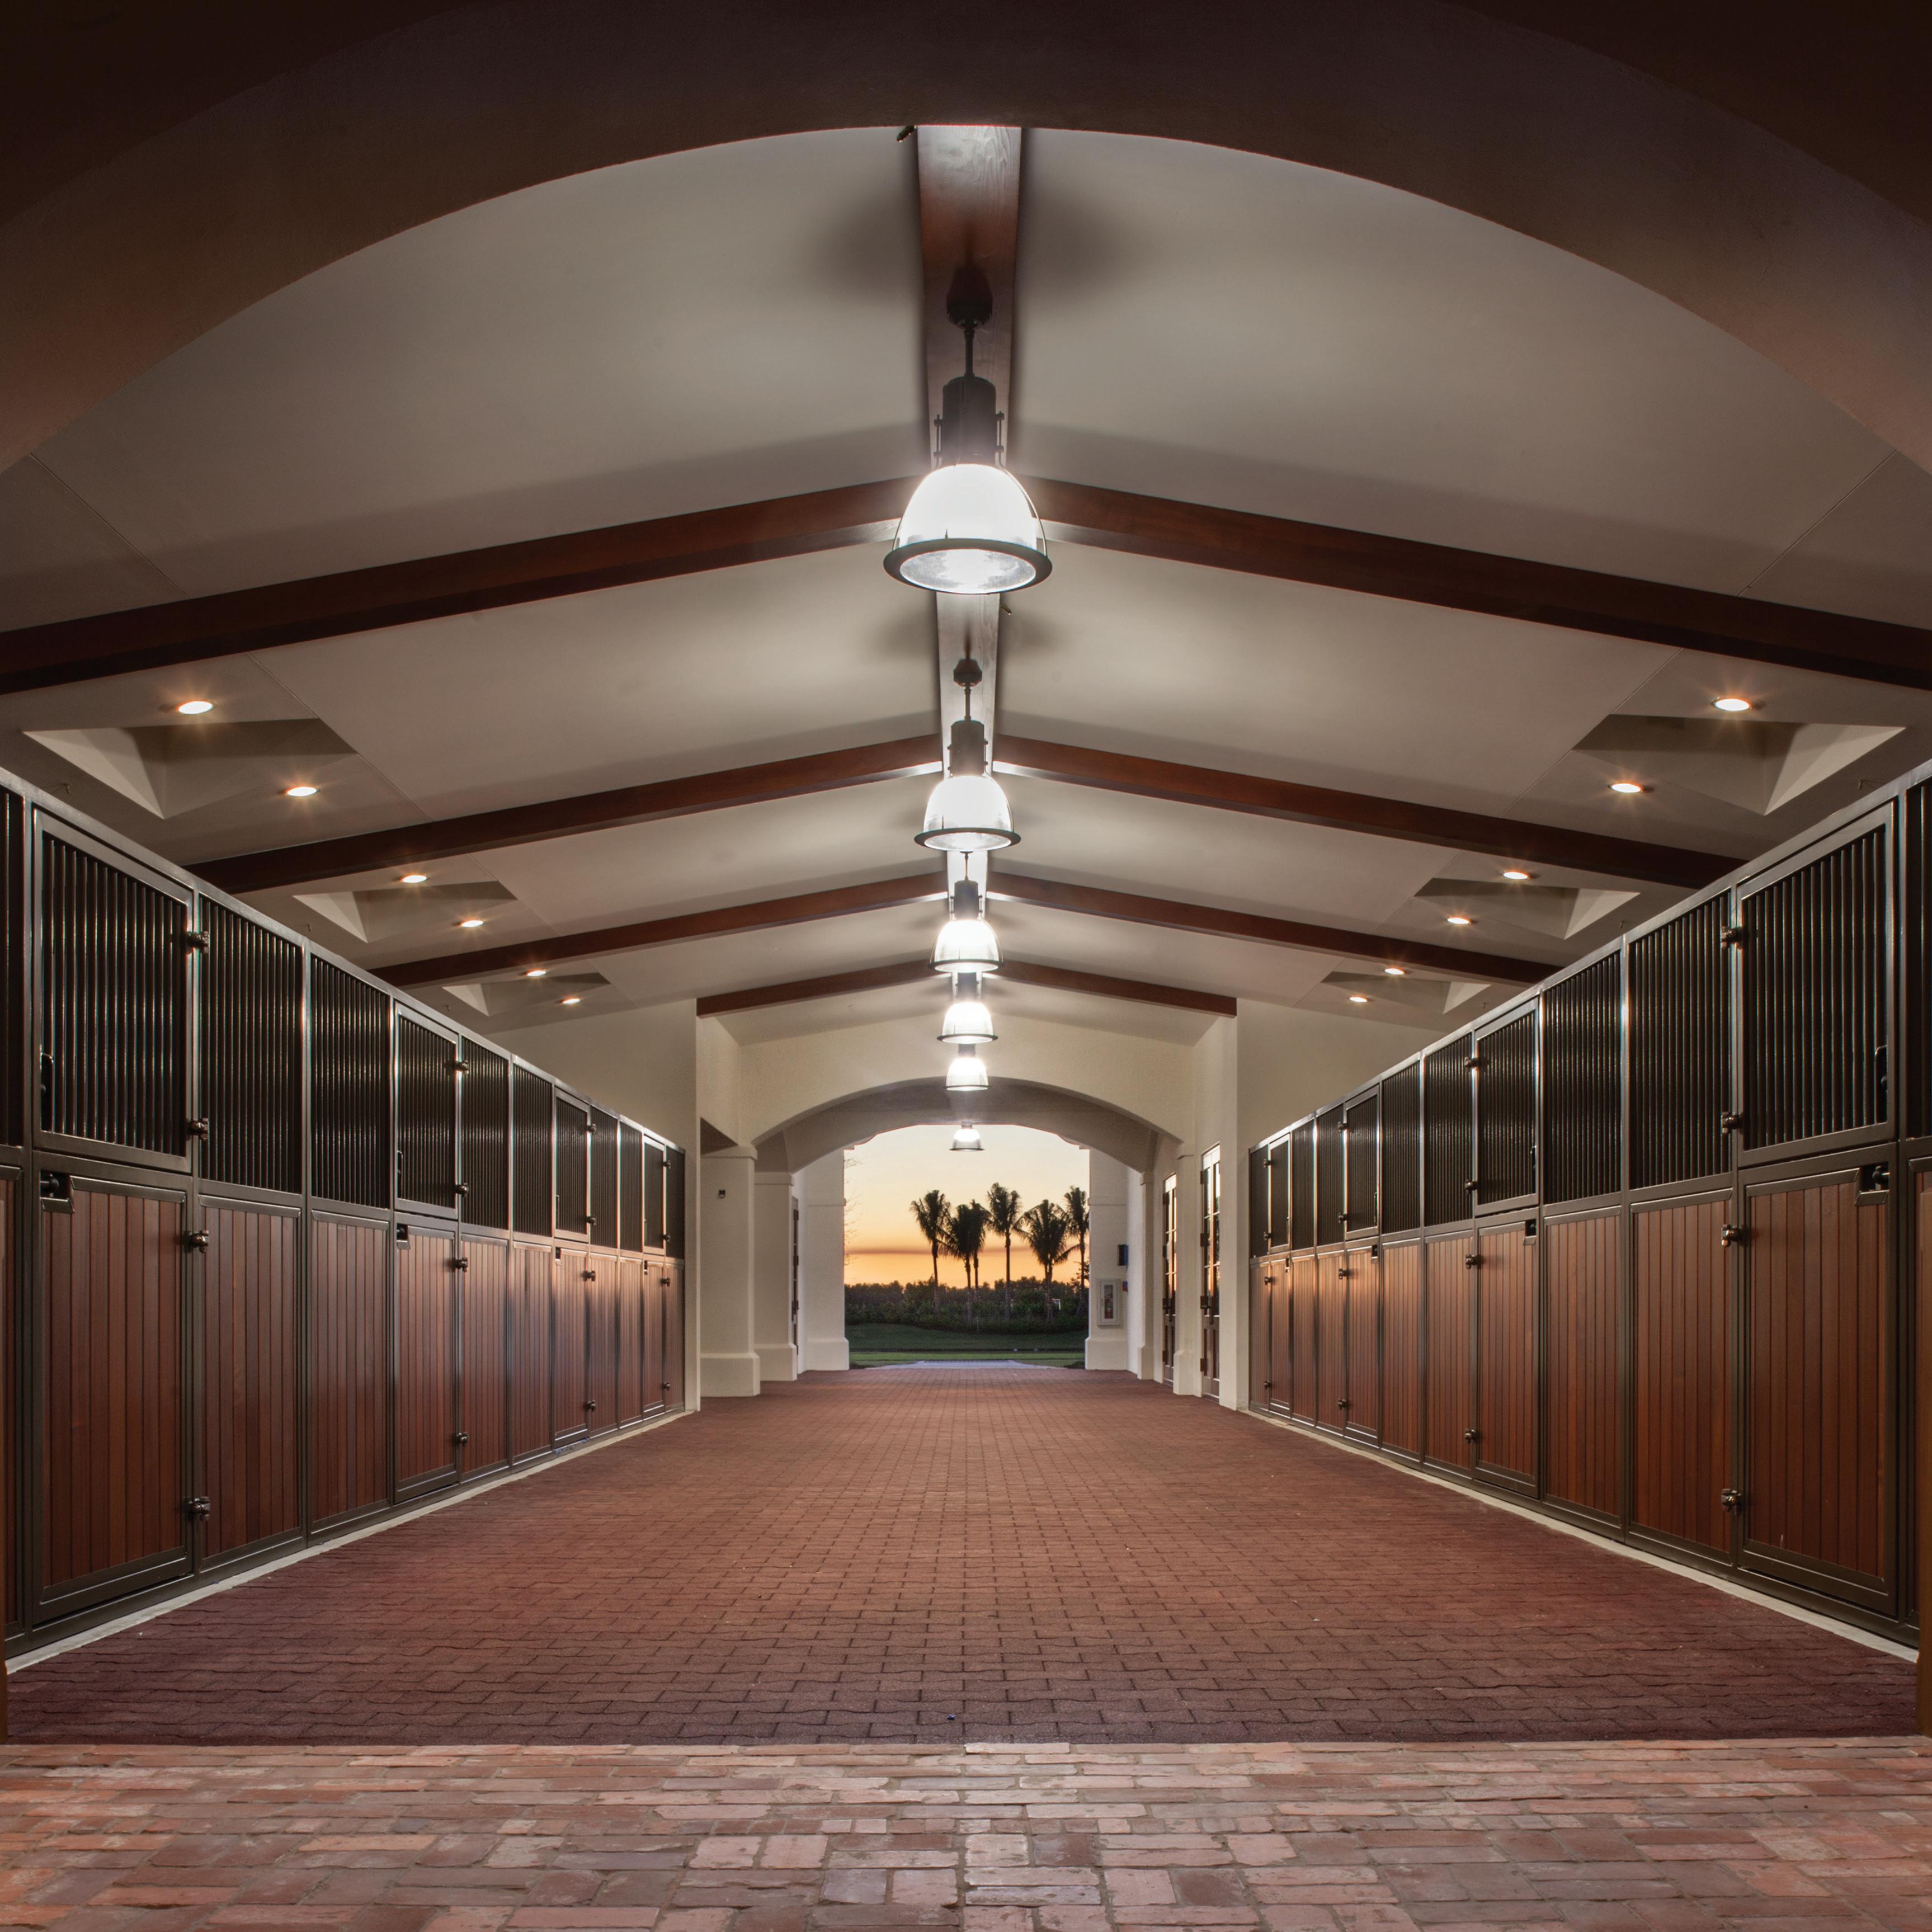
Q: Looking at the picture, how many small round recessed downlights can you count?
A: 12